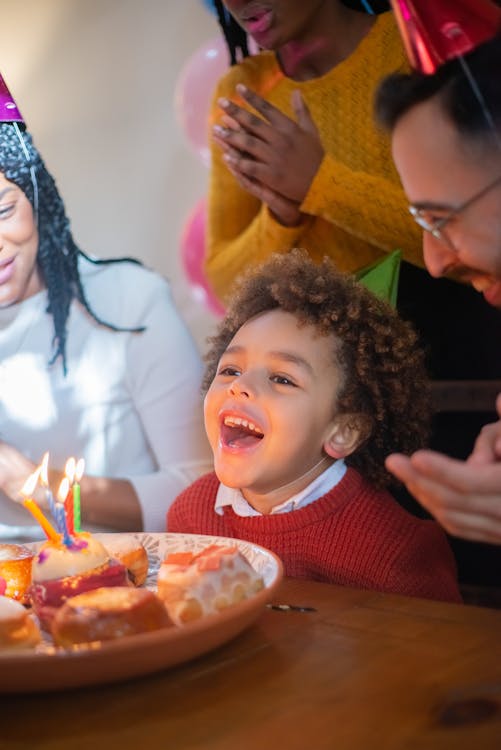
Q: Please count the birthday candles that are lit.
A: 5